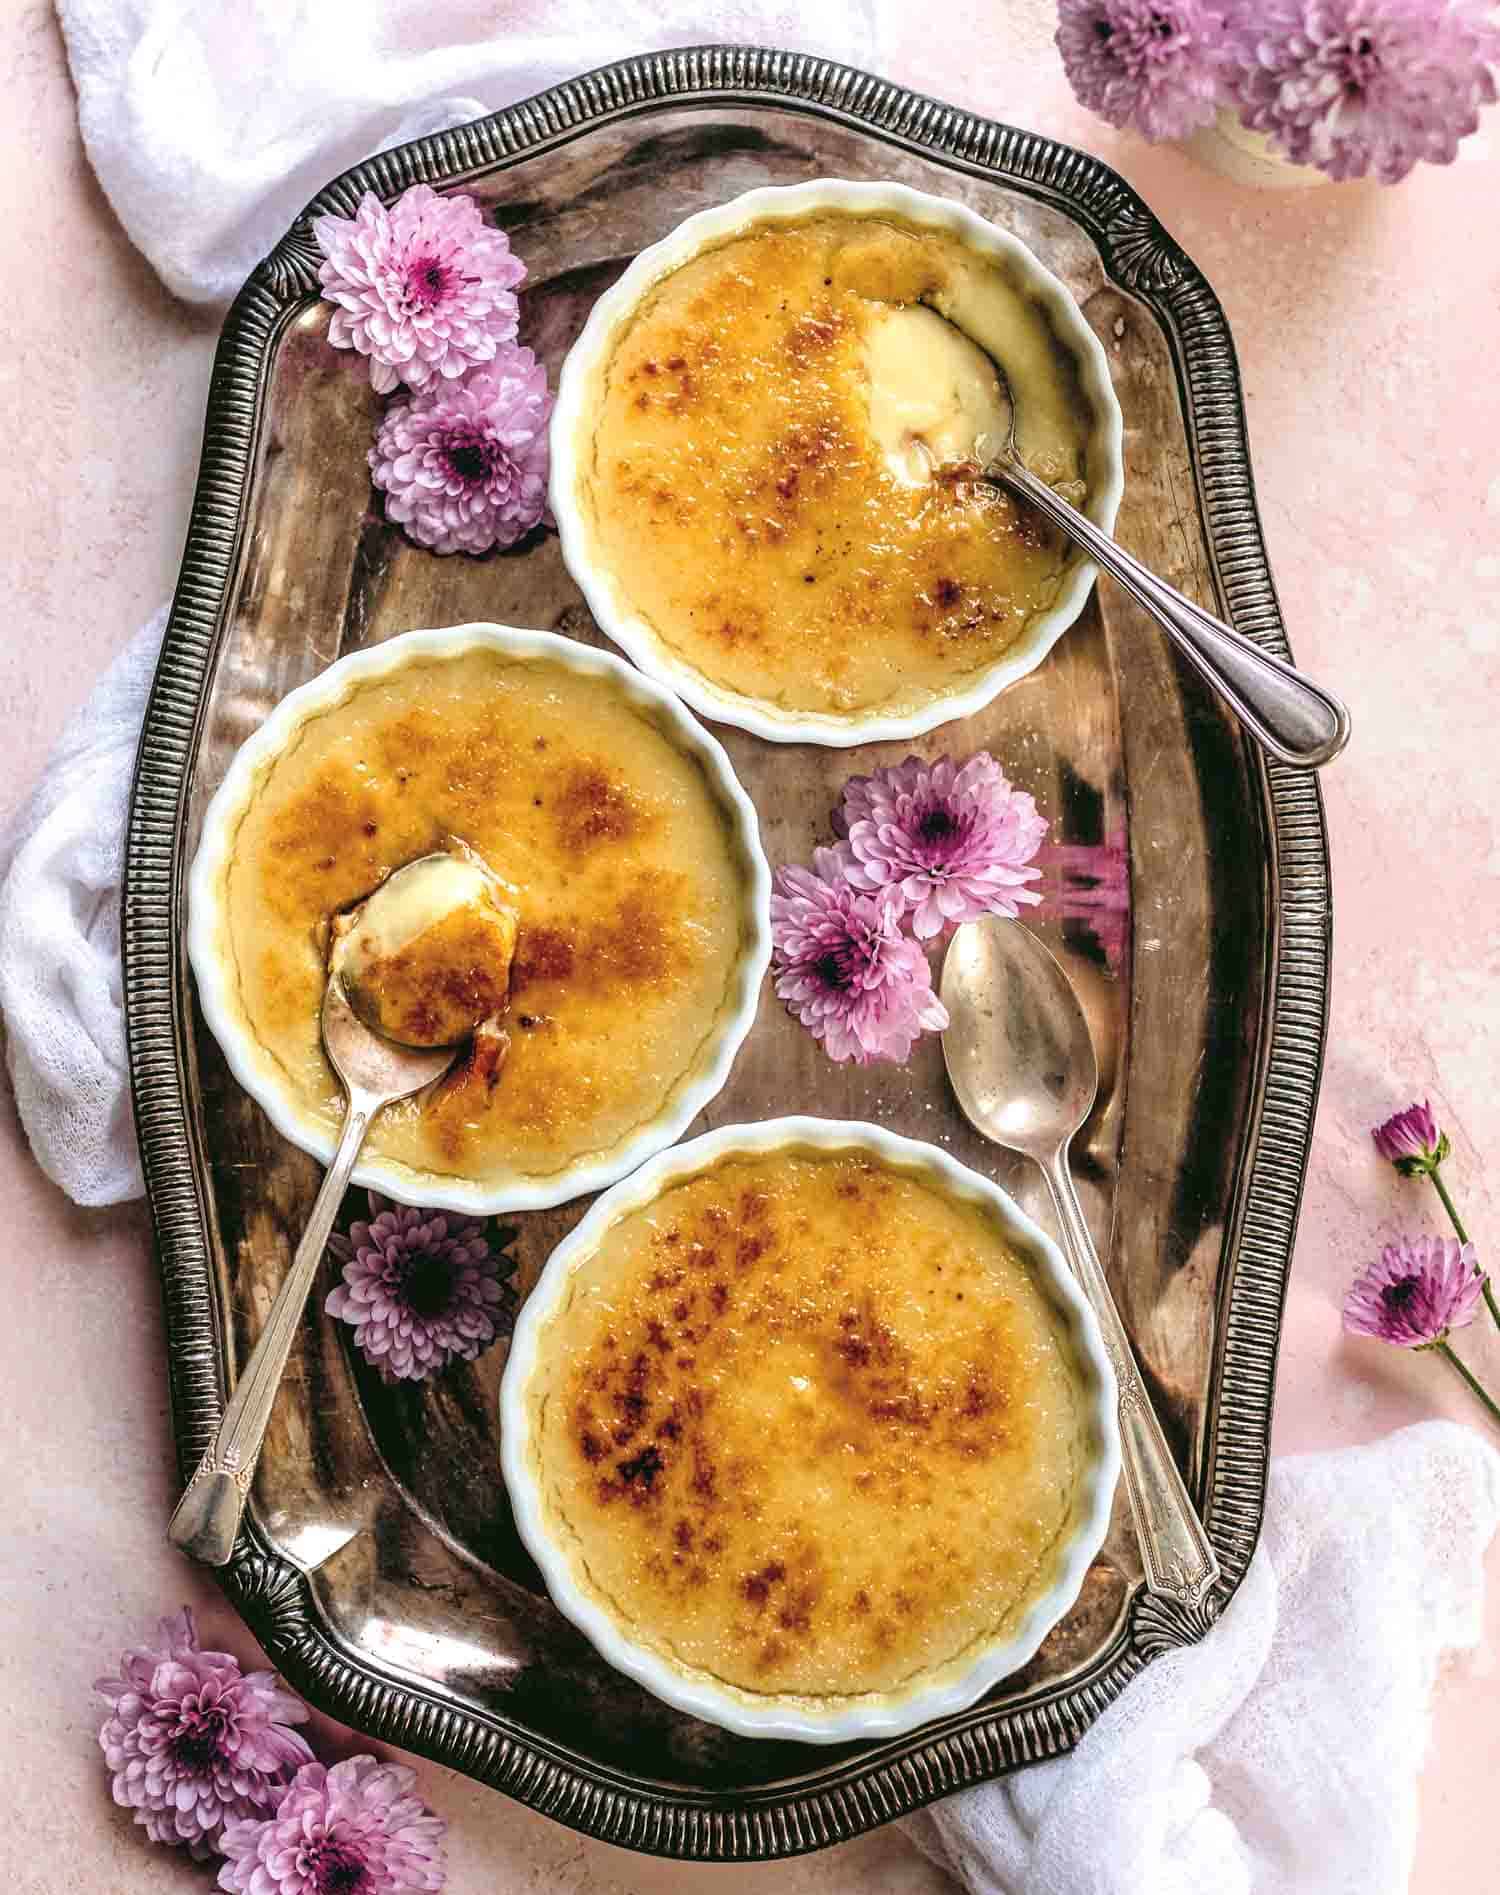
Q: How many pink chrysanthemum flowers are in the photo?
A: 11